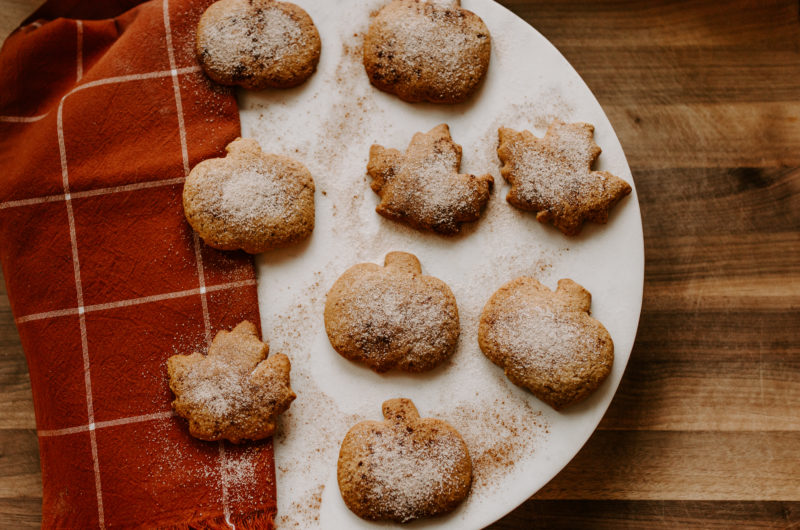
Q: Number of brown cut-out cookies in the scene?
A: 9